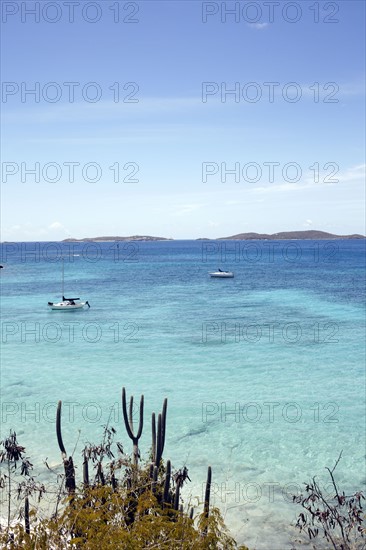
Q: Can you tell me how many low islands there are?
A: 2